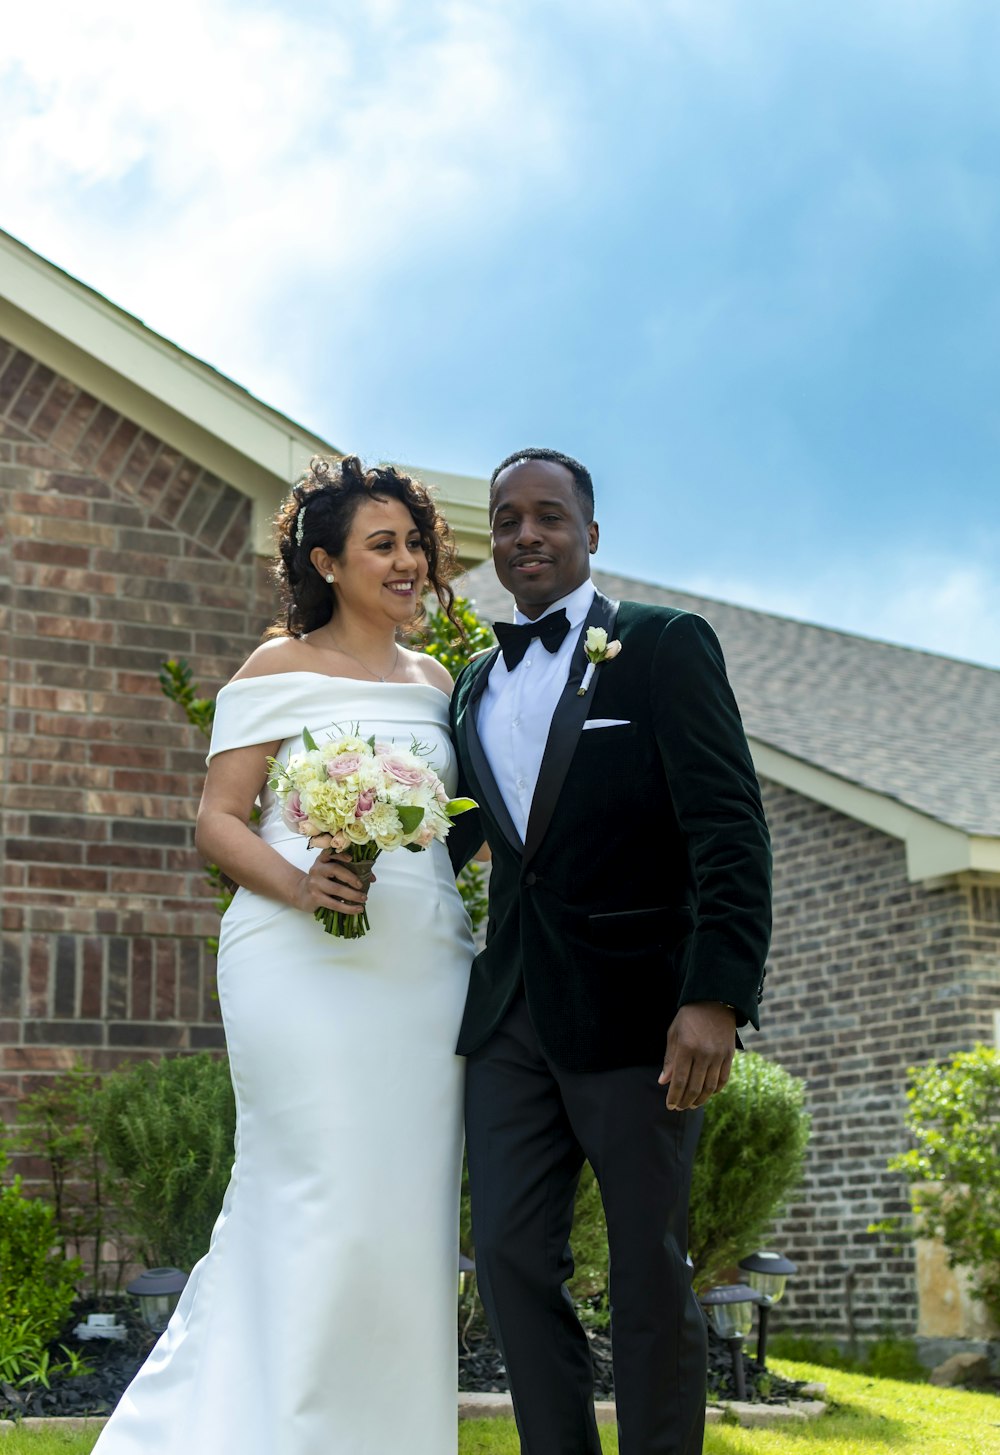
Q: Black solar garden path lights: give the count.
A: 4